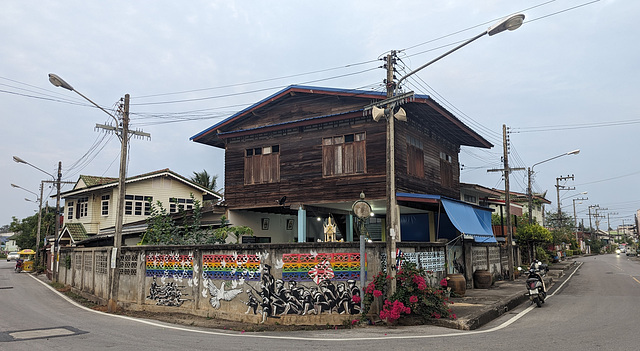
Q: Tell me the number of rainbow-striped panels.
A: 3